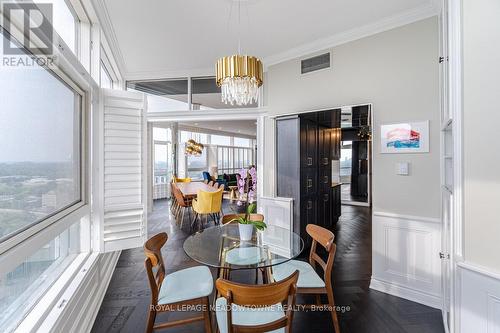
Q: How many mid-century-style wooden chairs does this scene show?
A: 4